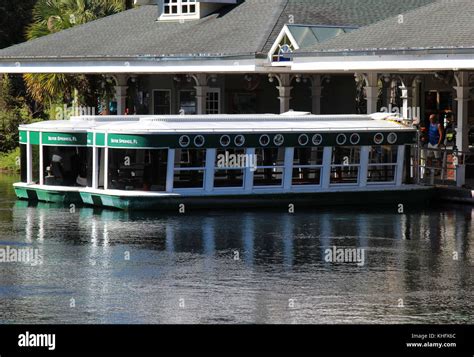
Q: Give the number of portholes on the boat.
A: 12